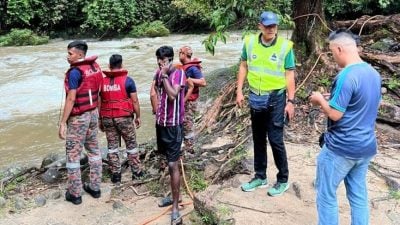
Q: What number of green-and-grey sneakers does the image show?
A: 2